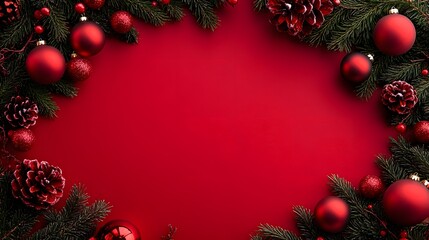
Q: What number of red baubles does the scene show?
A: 13